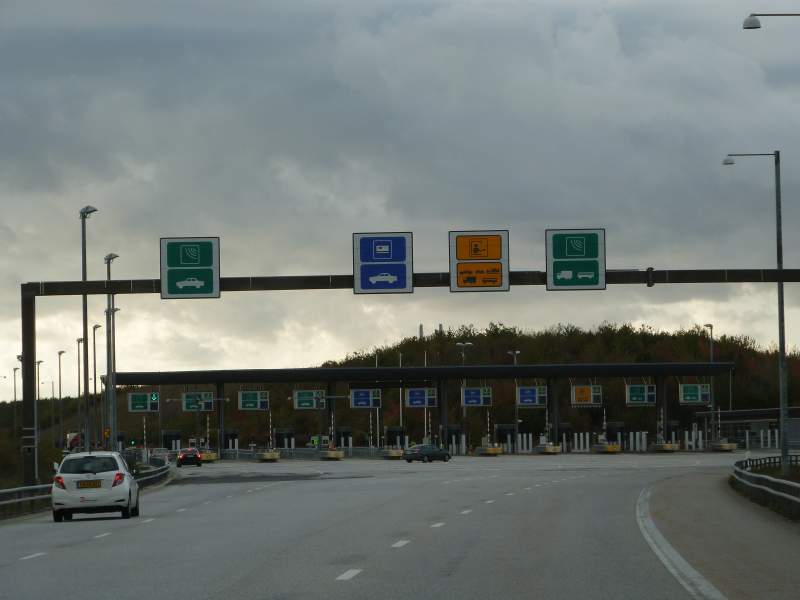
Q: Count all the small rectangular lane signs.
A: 11